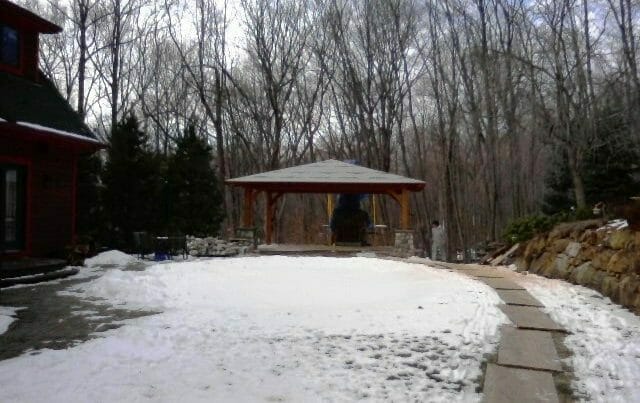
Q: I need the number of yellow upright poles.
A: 2